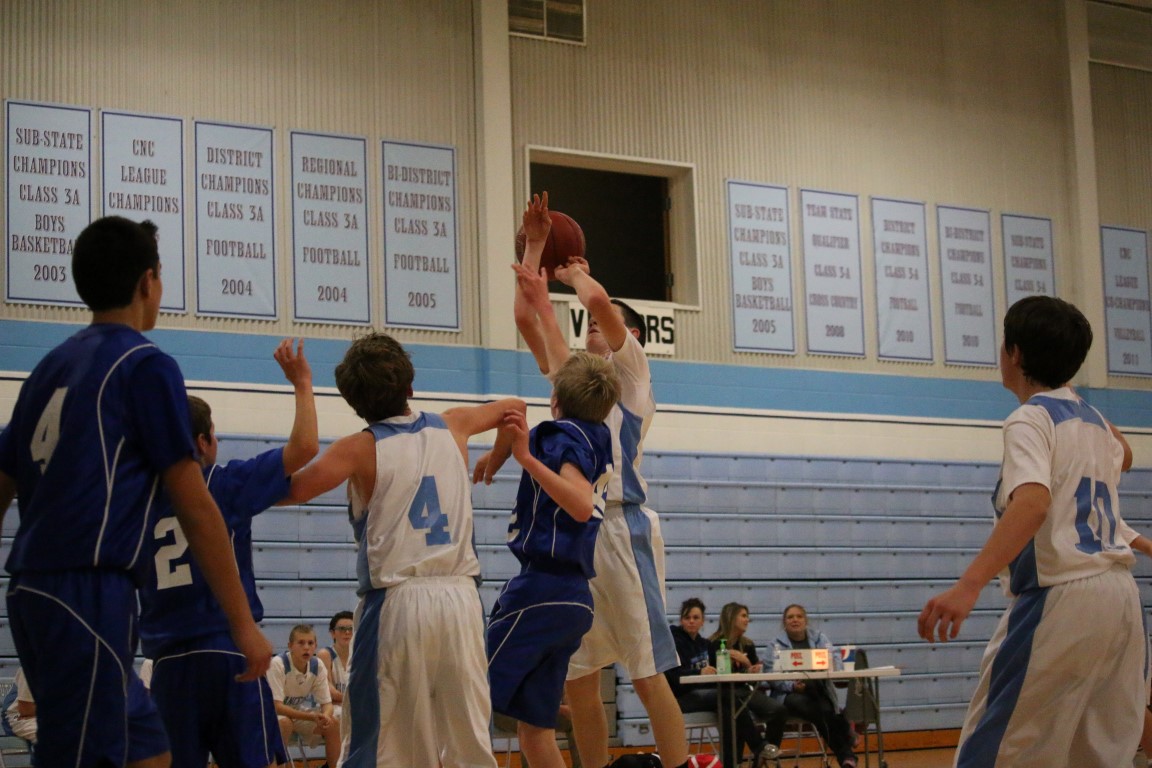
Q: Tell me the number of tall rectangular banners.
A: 11